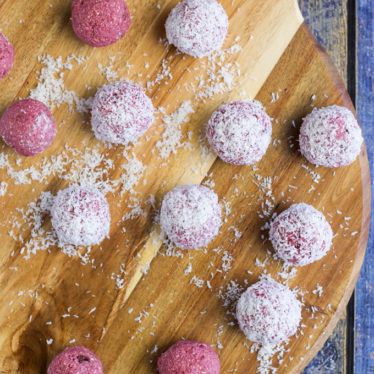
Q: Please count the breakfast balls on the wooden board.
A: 13